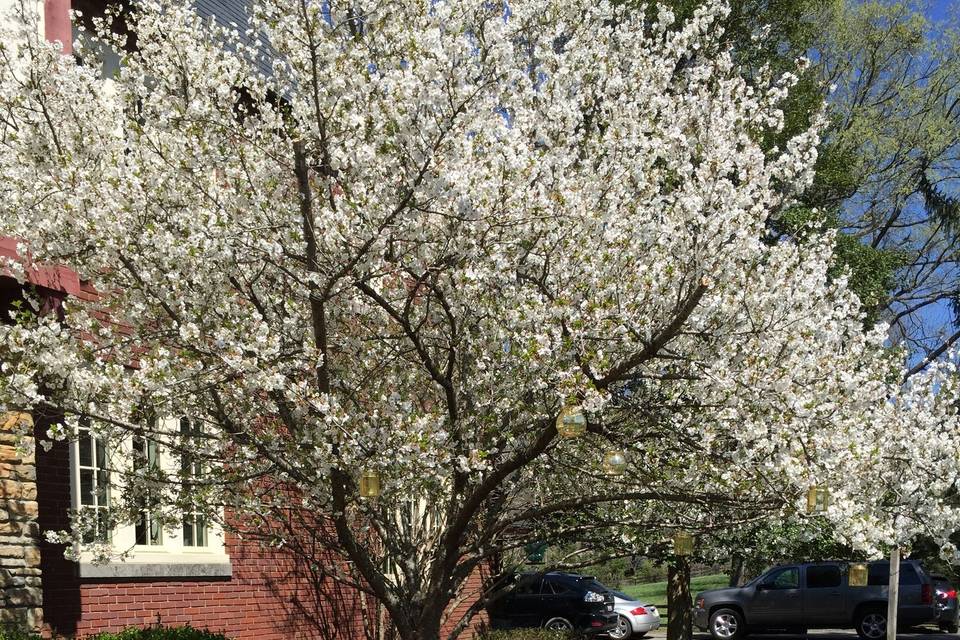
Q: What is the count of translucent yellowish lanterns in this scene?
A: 6